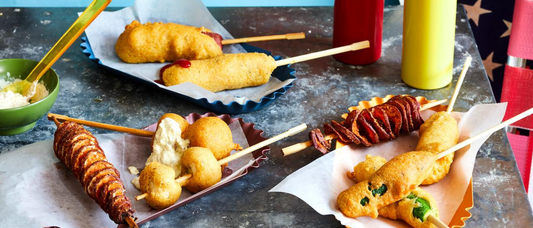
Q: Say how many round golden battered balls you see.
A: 4